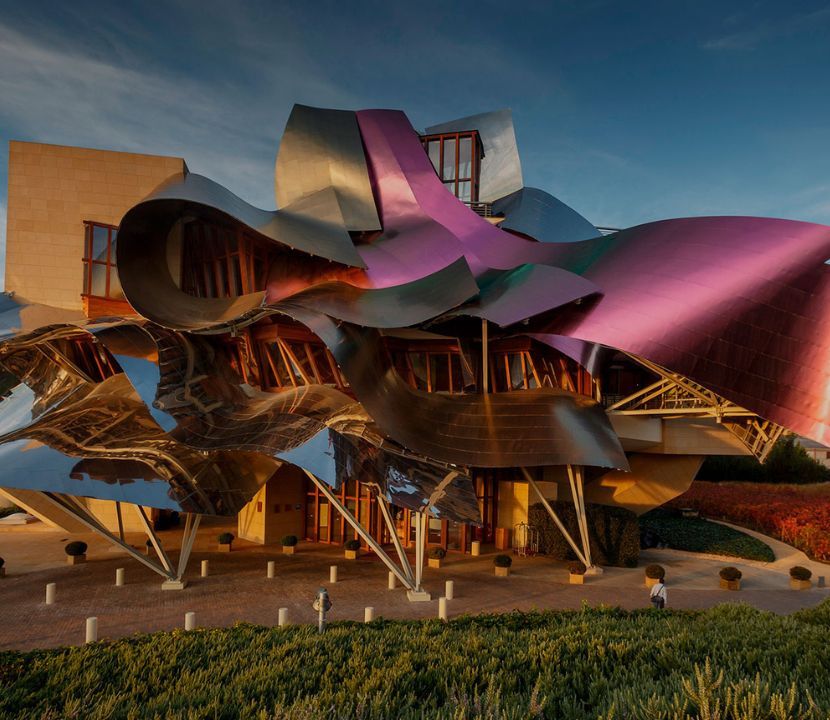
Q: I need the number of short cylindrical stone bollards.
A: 13